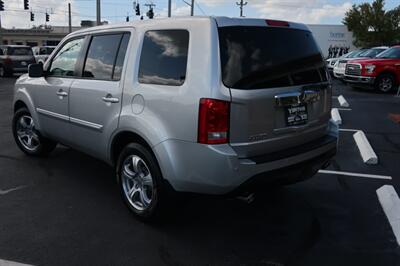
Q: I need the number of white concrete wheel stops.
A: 4